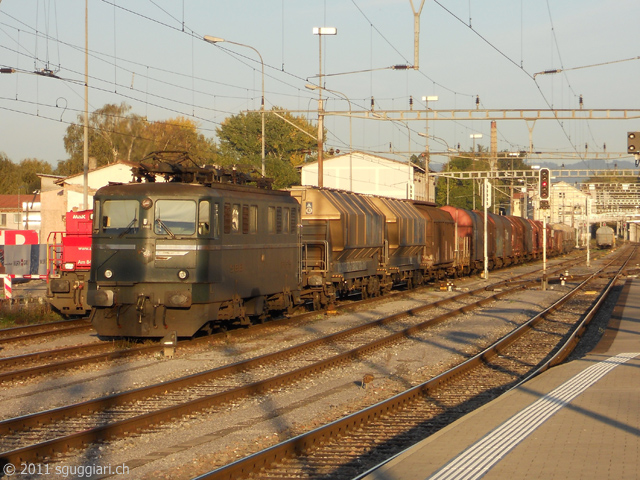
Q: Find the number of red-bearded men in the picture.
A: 0